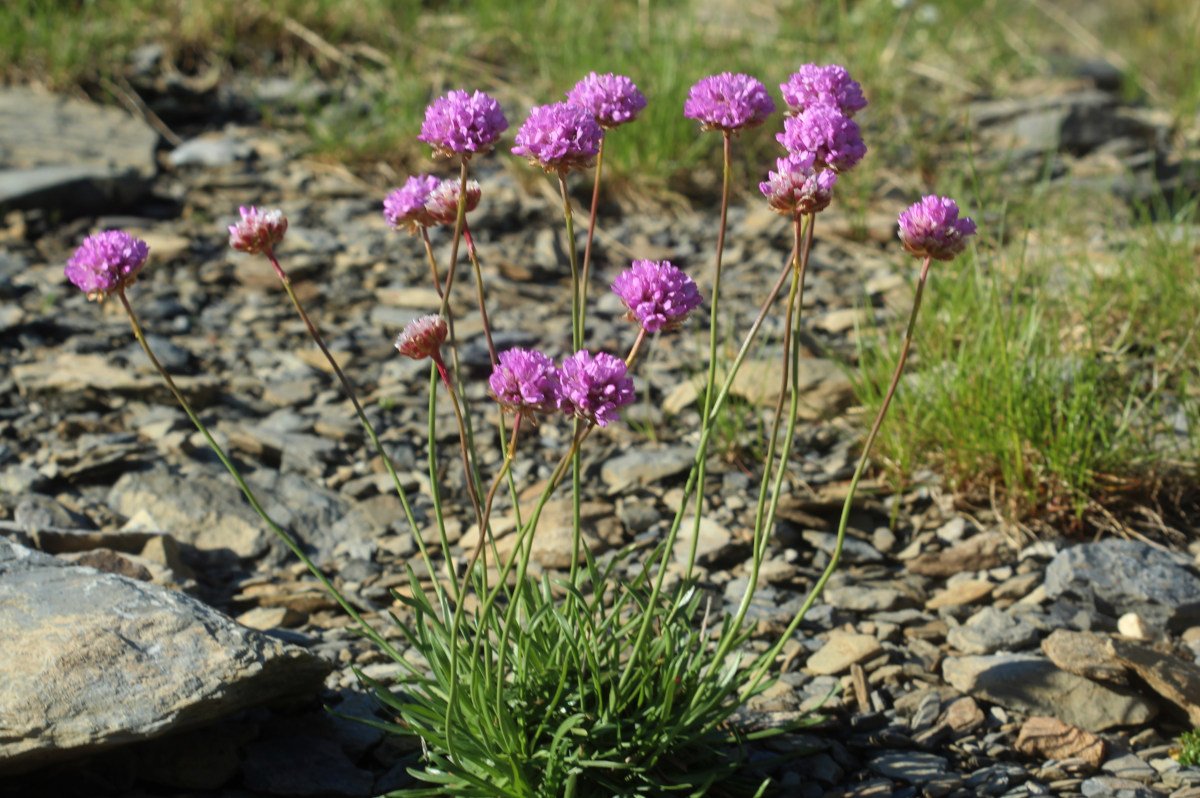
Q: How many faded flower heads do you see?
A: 3